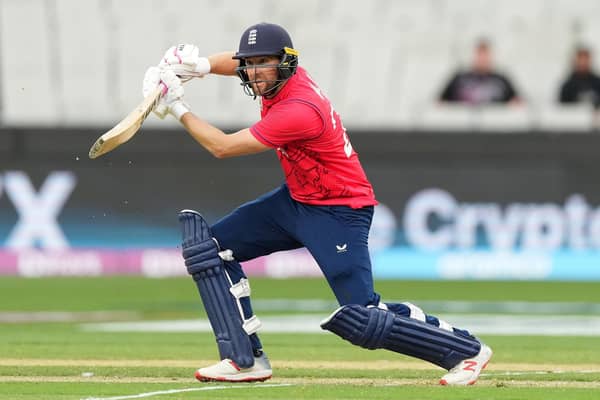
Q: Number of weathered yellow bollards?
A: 0